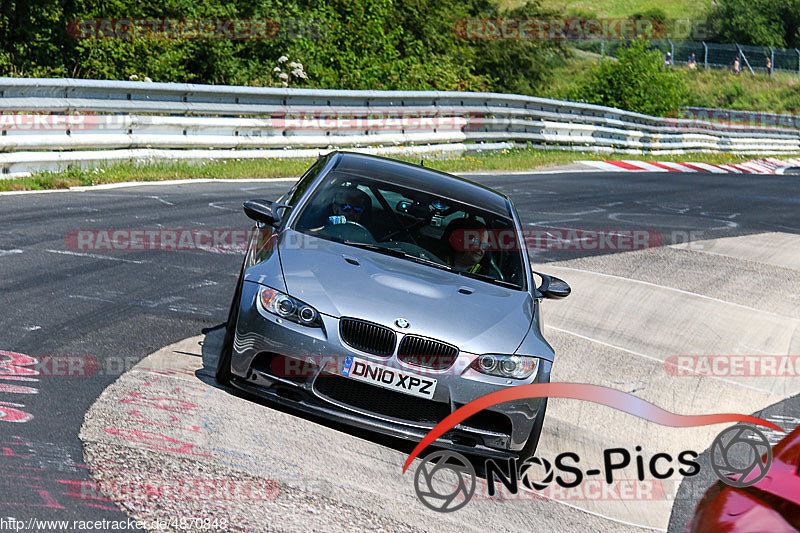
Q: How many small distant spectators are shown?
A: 4